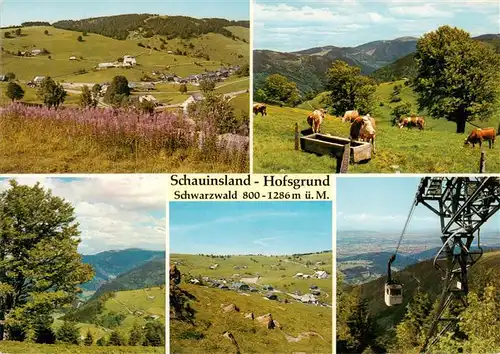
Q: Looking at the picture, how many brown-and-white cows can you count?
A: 6